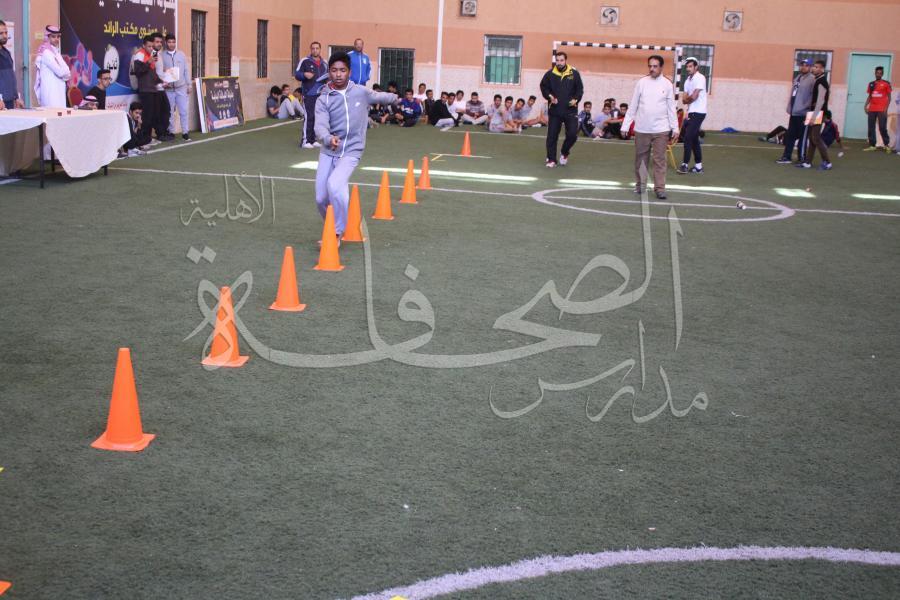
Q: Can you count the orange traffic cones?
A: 9